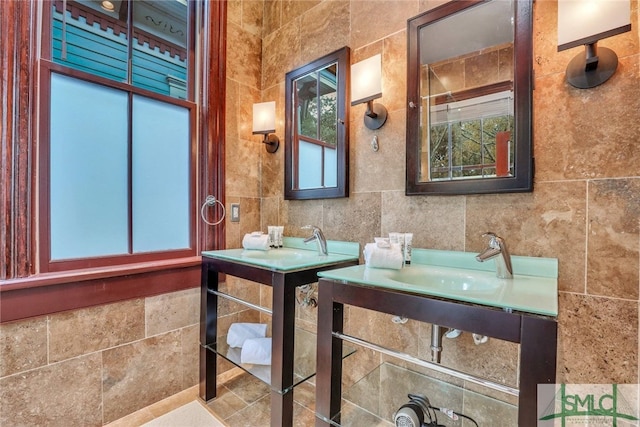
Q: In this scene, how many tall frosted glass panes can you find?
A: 2